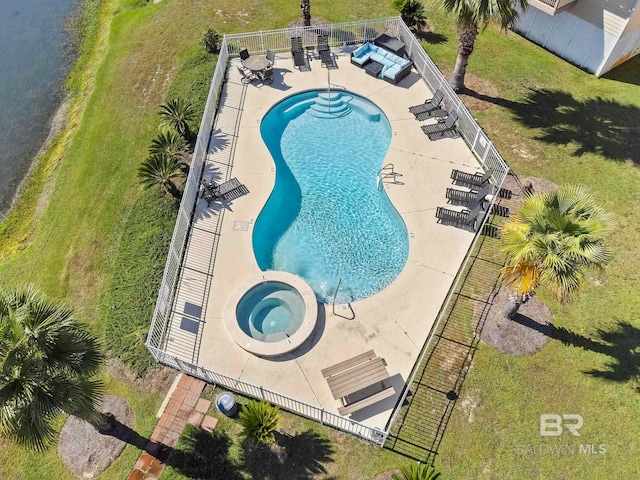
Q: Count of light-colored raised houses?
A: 1